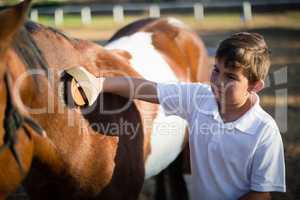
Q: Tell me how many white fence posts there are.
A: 7